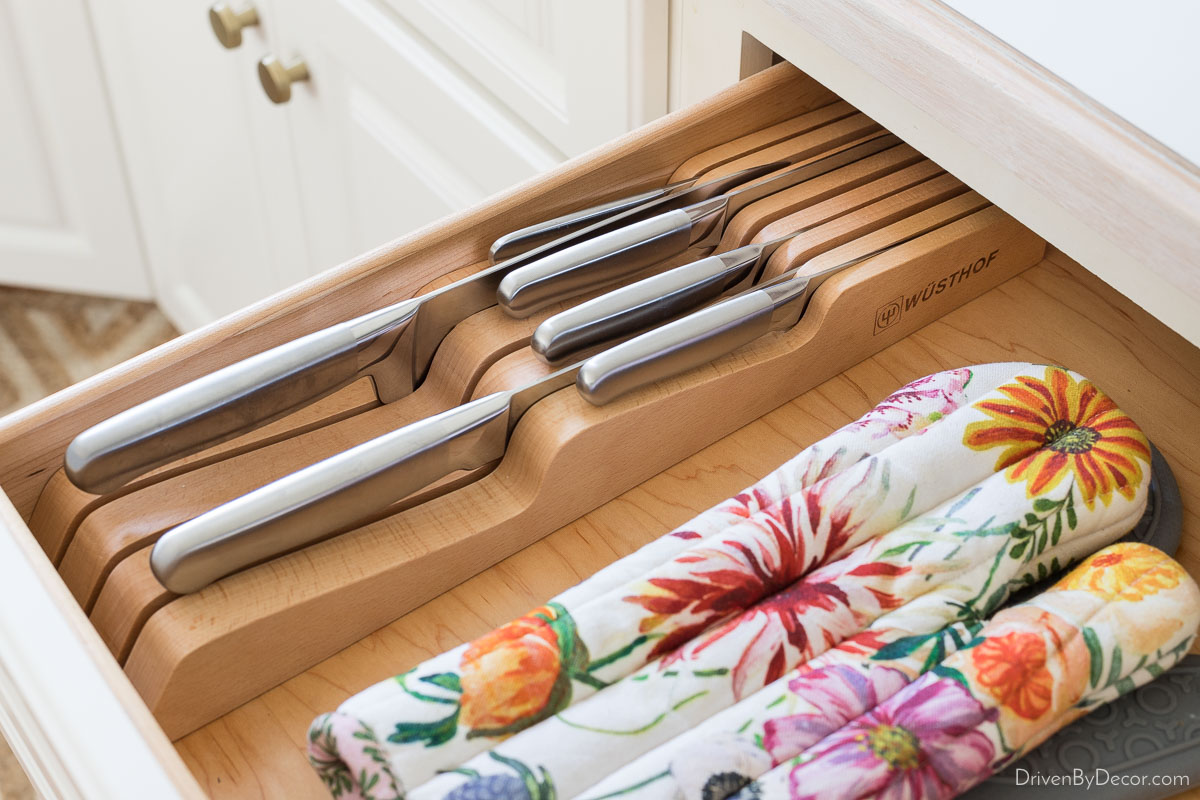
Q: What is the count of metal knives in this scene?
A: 6